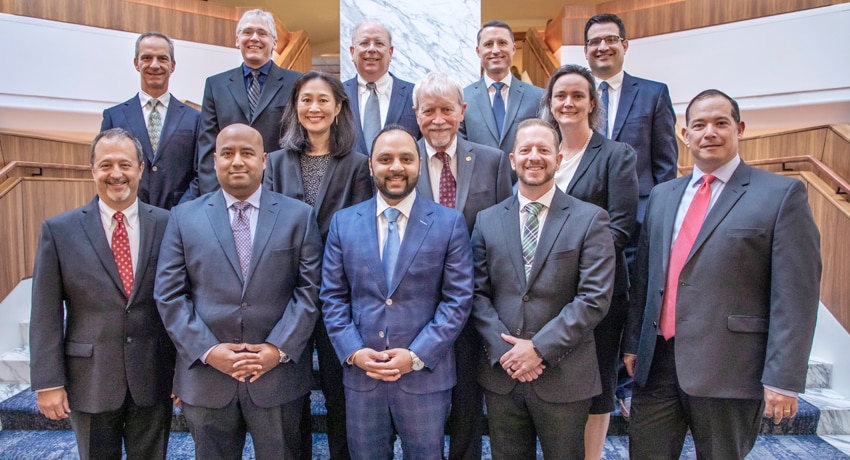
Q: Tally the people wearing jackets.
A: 13